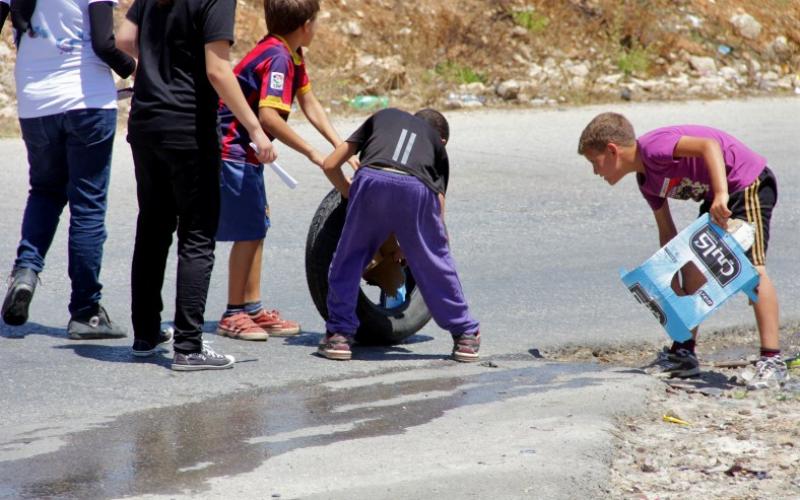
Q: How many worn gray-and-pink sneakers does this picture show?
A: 2